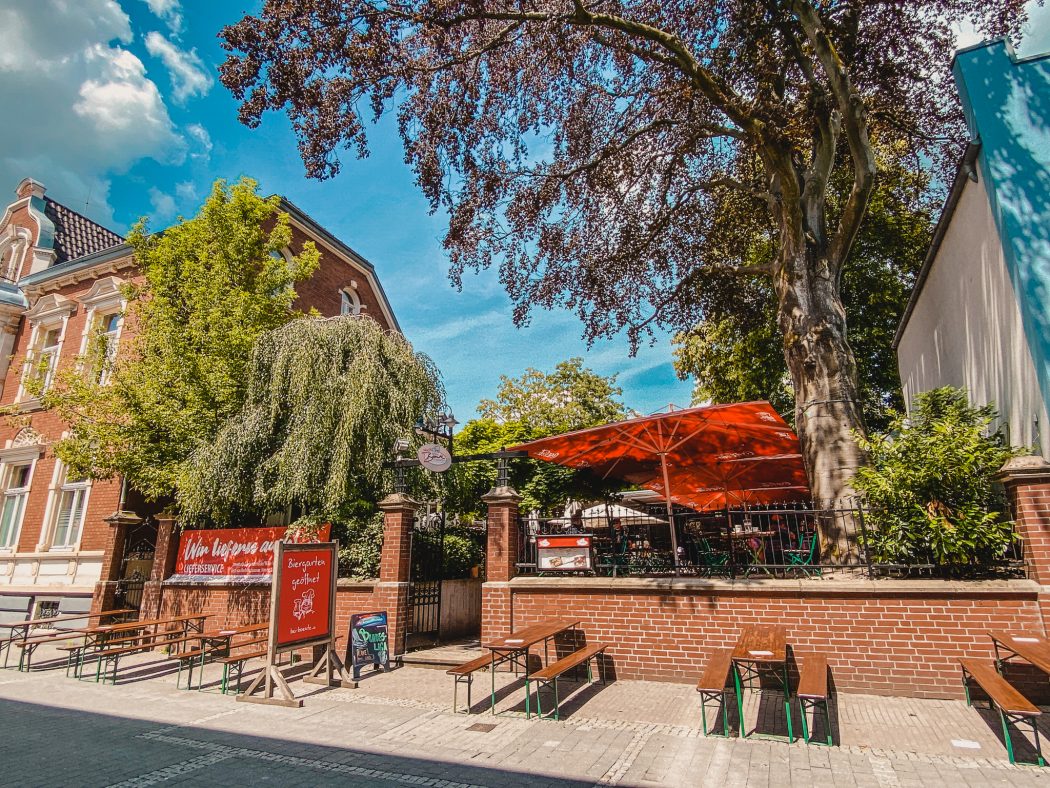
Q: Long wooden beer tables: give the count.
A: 6